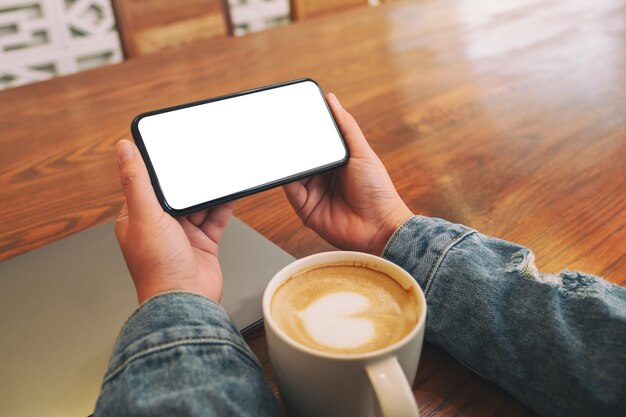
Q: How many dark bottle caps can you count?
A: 0